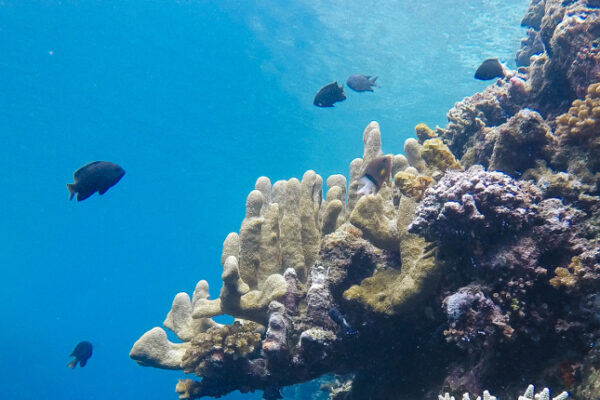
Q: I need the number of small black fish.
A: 5